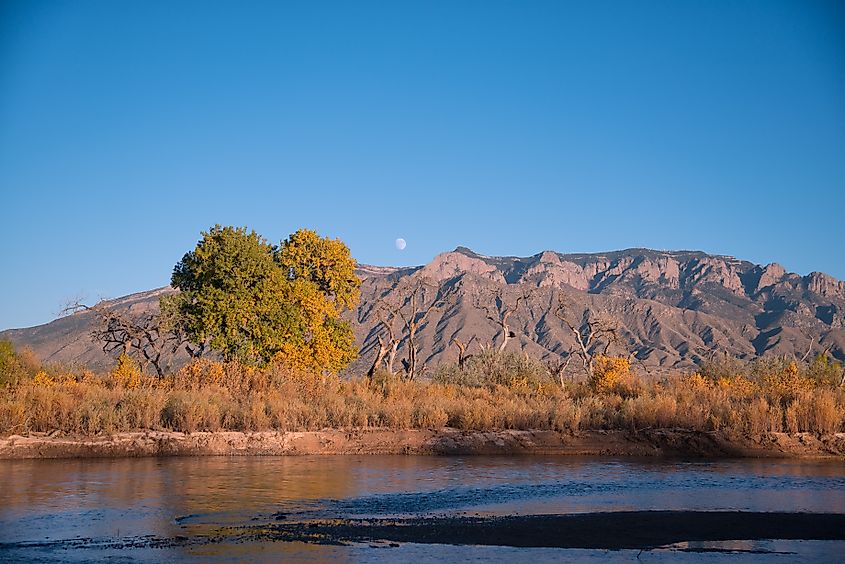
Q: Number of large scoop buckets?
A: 0